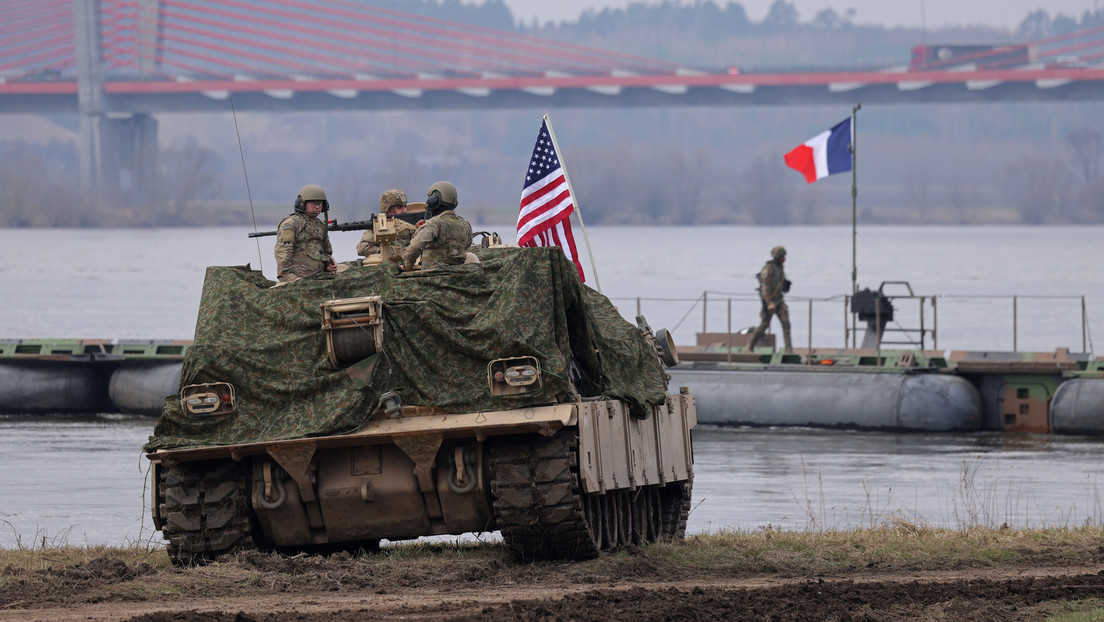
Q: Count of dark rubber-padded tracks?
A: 2